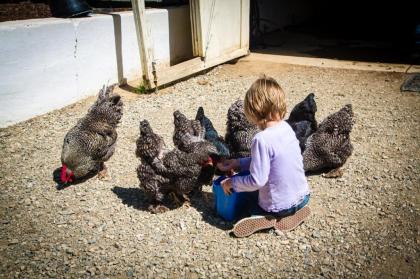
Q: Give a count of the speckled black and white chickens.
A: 5